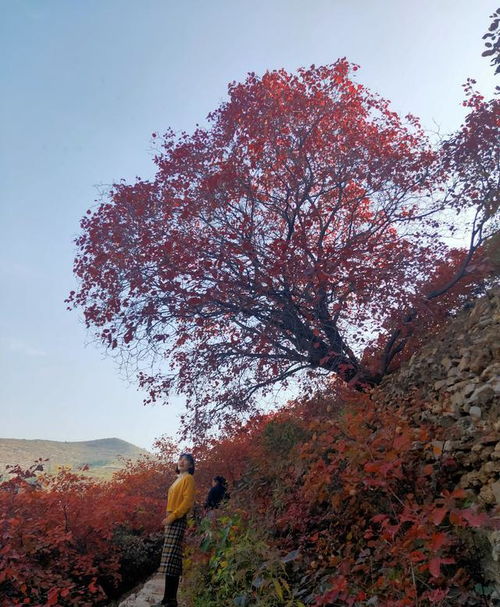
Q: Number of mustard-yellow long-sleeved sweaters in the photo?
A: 1